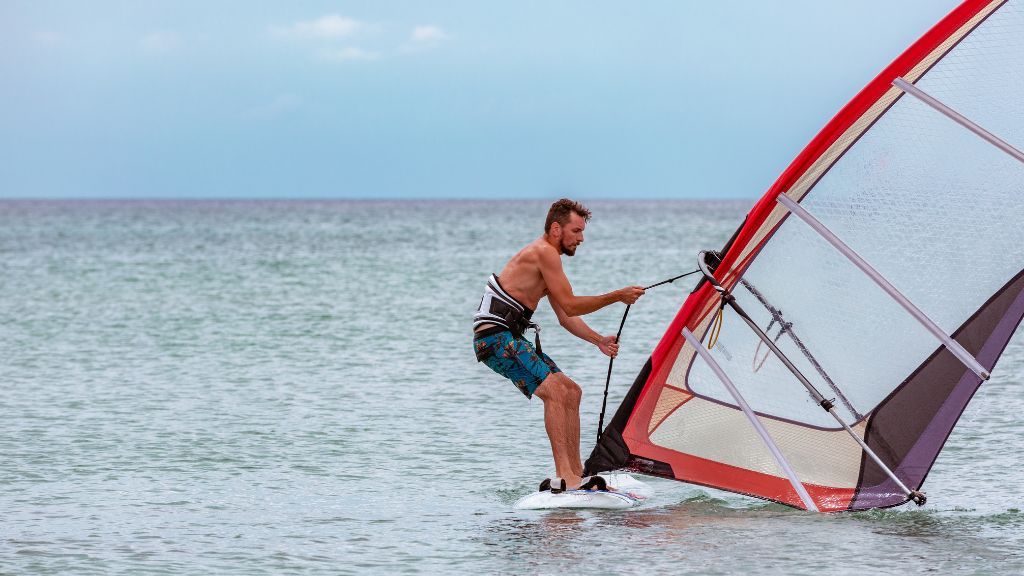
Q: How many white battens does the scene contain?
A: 3